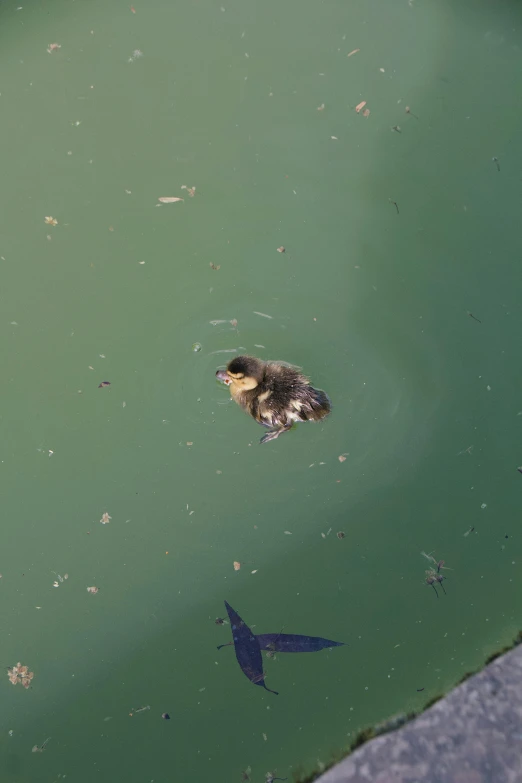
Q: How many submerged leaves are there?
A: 2